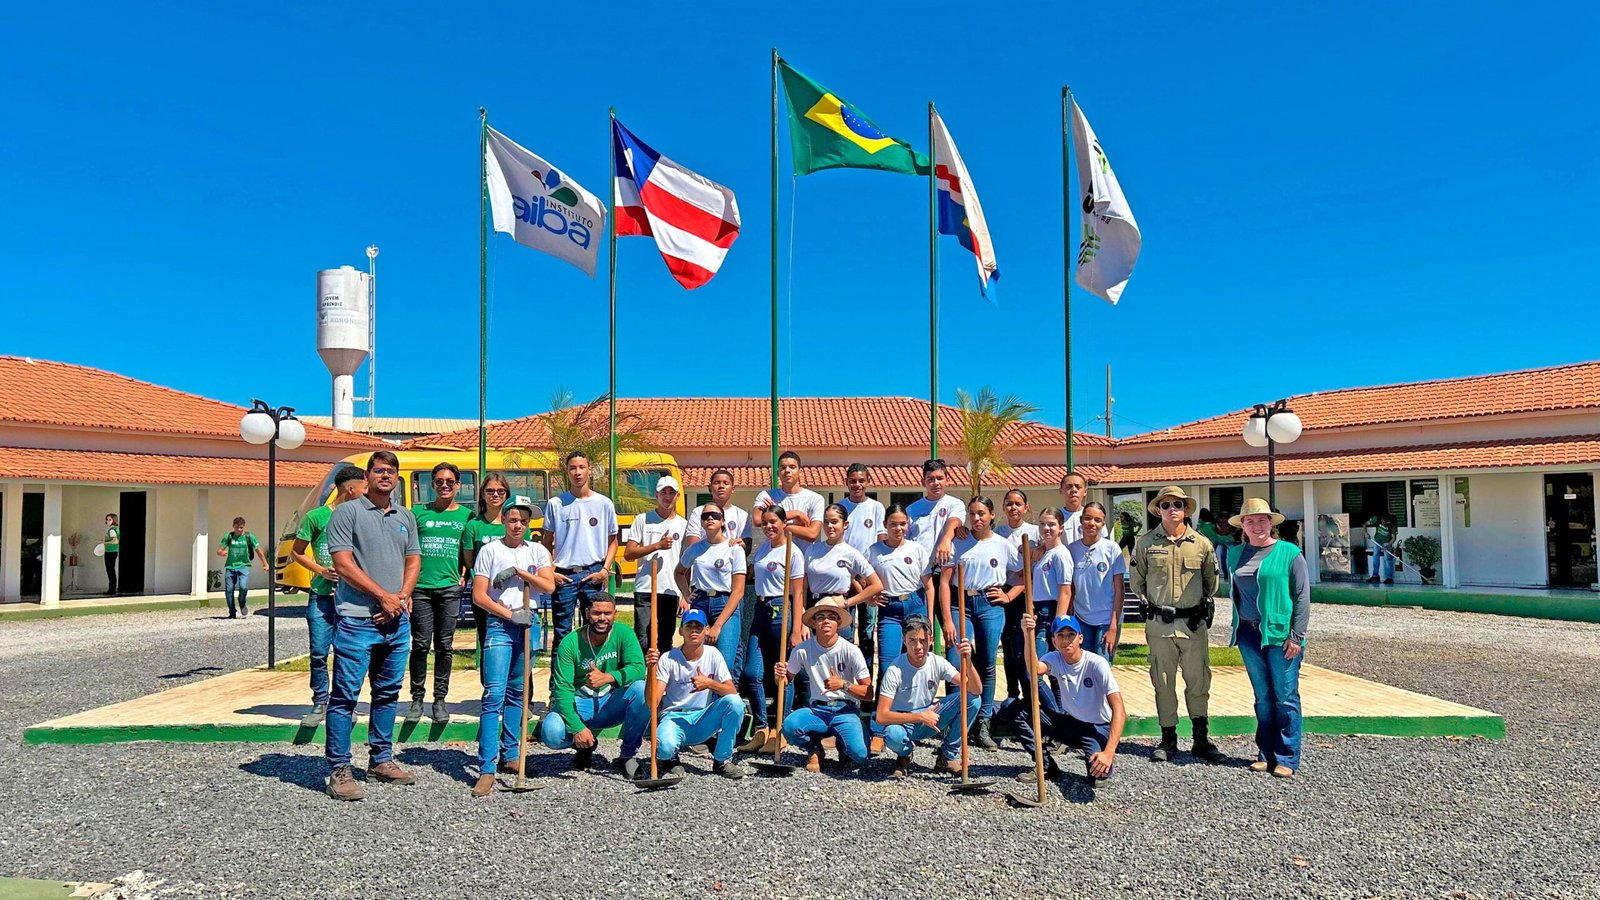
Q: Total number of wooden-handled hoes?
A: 5